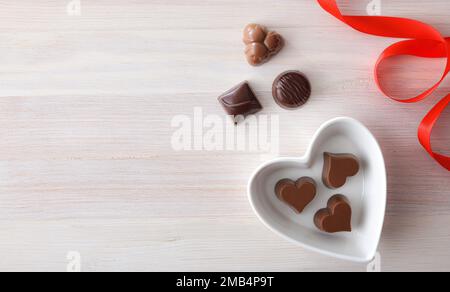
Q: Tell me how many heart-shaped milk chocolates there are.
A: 3